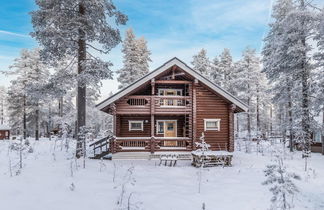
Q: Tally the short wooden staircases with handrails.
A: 1